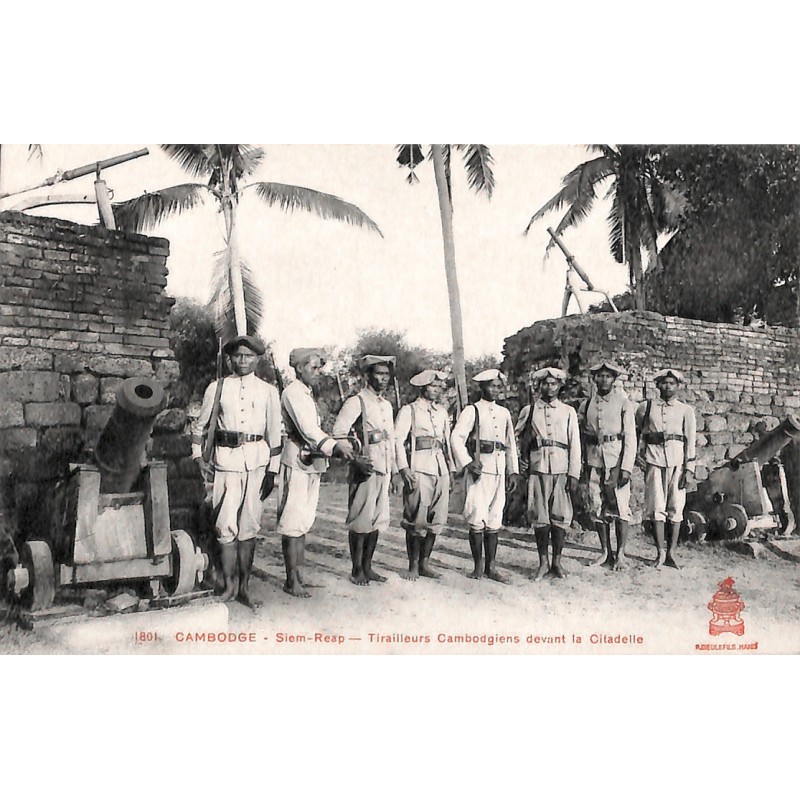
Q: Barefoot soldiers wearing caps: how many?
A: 8